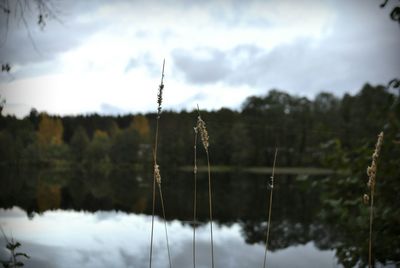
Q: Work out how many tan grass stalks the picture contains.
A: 6